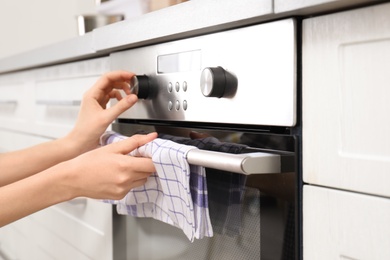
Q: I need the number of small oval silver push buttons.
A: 6